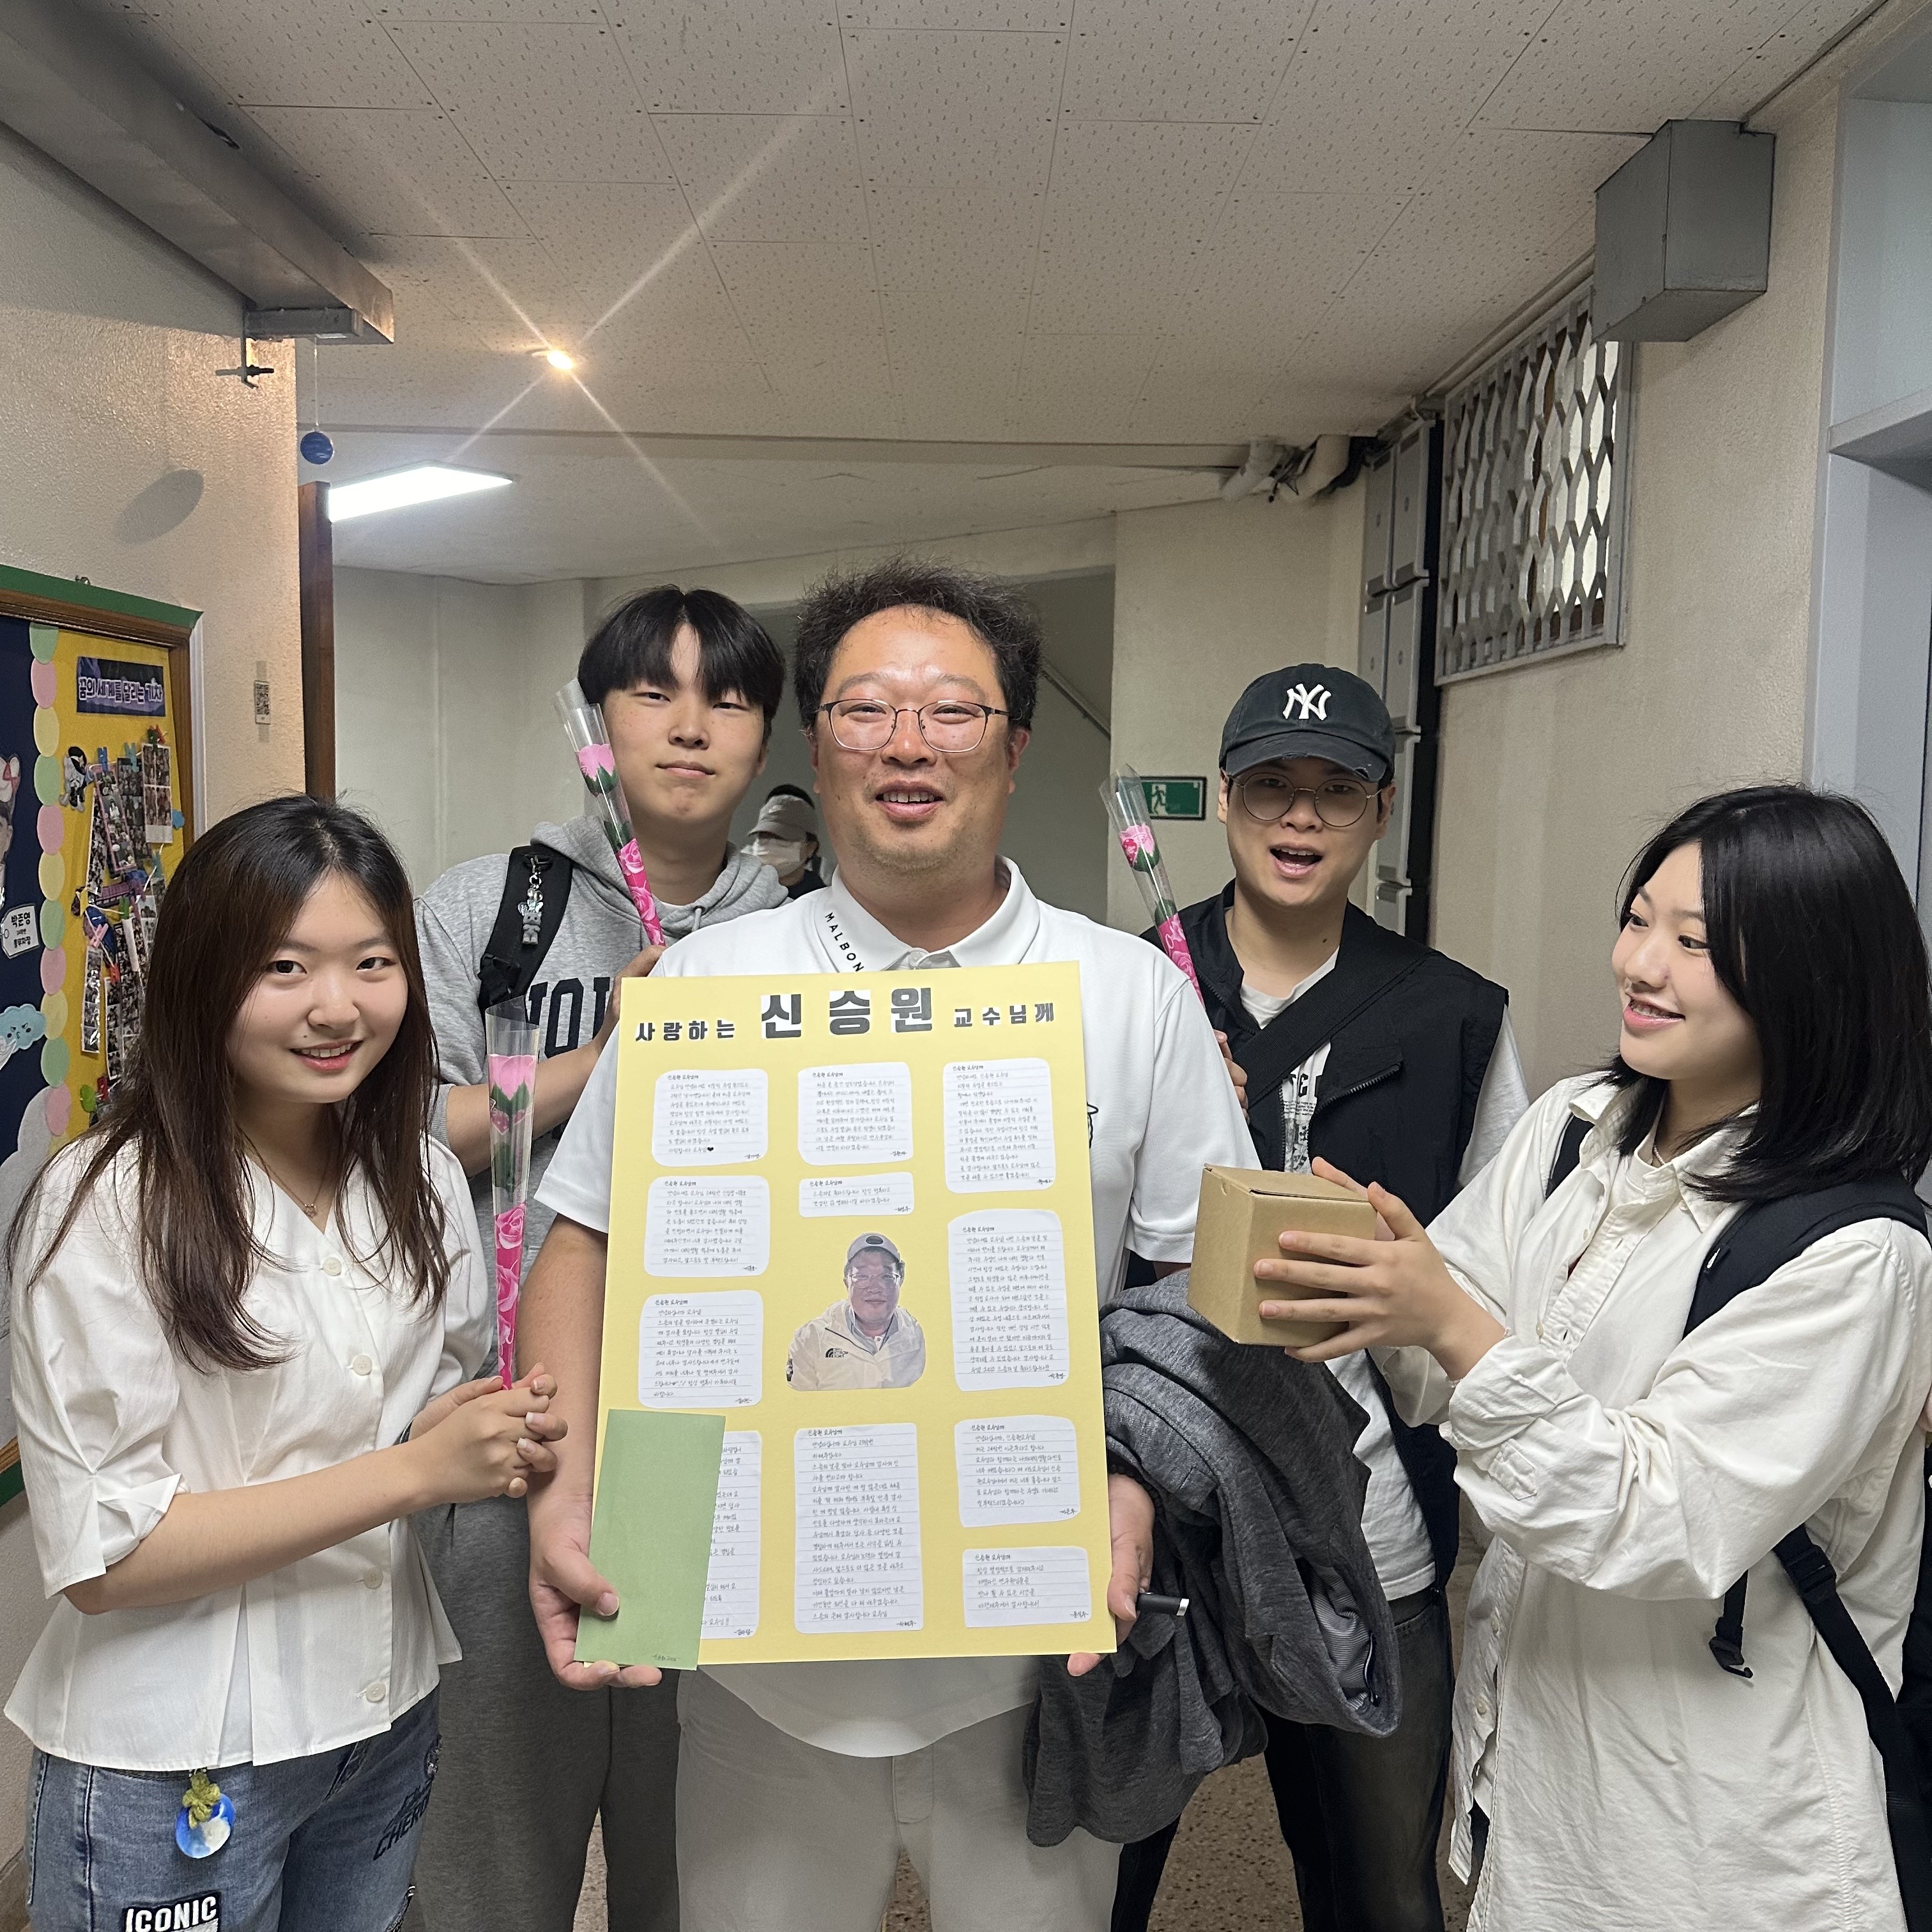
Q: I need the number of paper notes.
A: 11